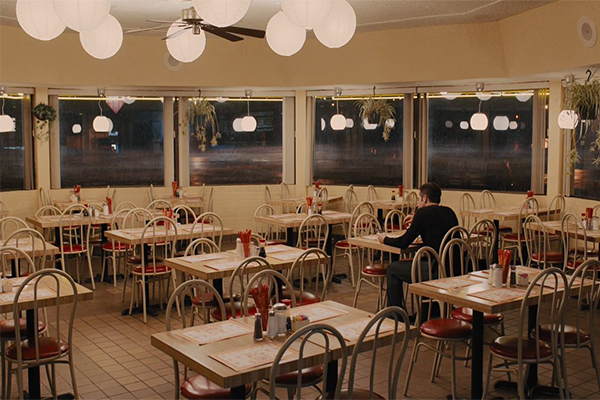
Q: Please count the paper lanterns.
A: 8